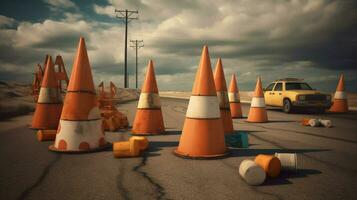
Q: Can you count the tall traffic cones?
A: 8